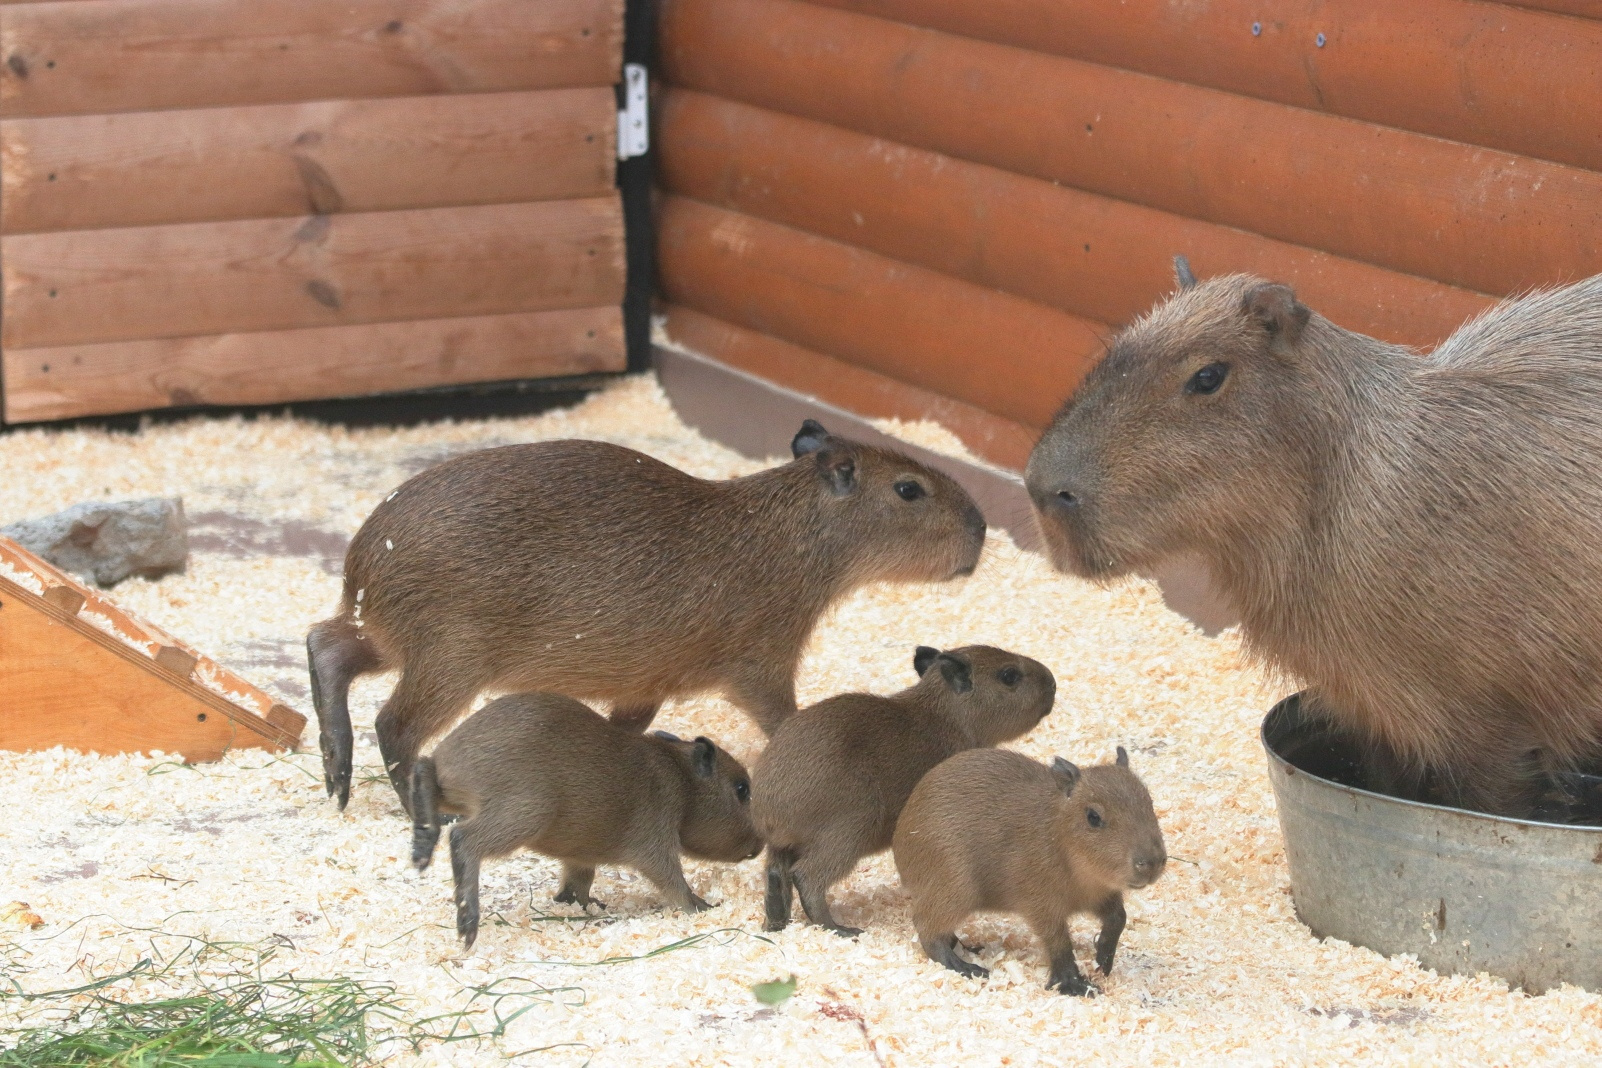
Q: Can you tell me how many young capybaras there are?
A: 3